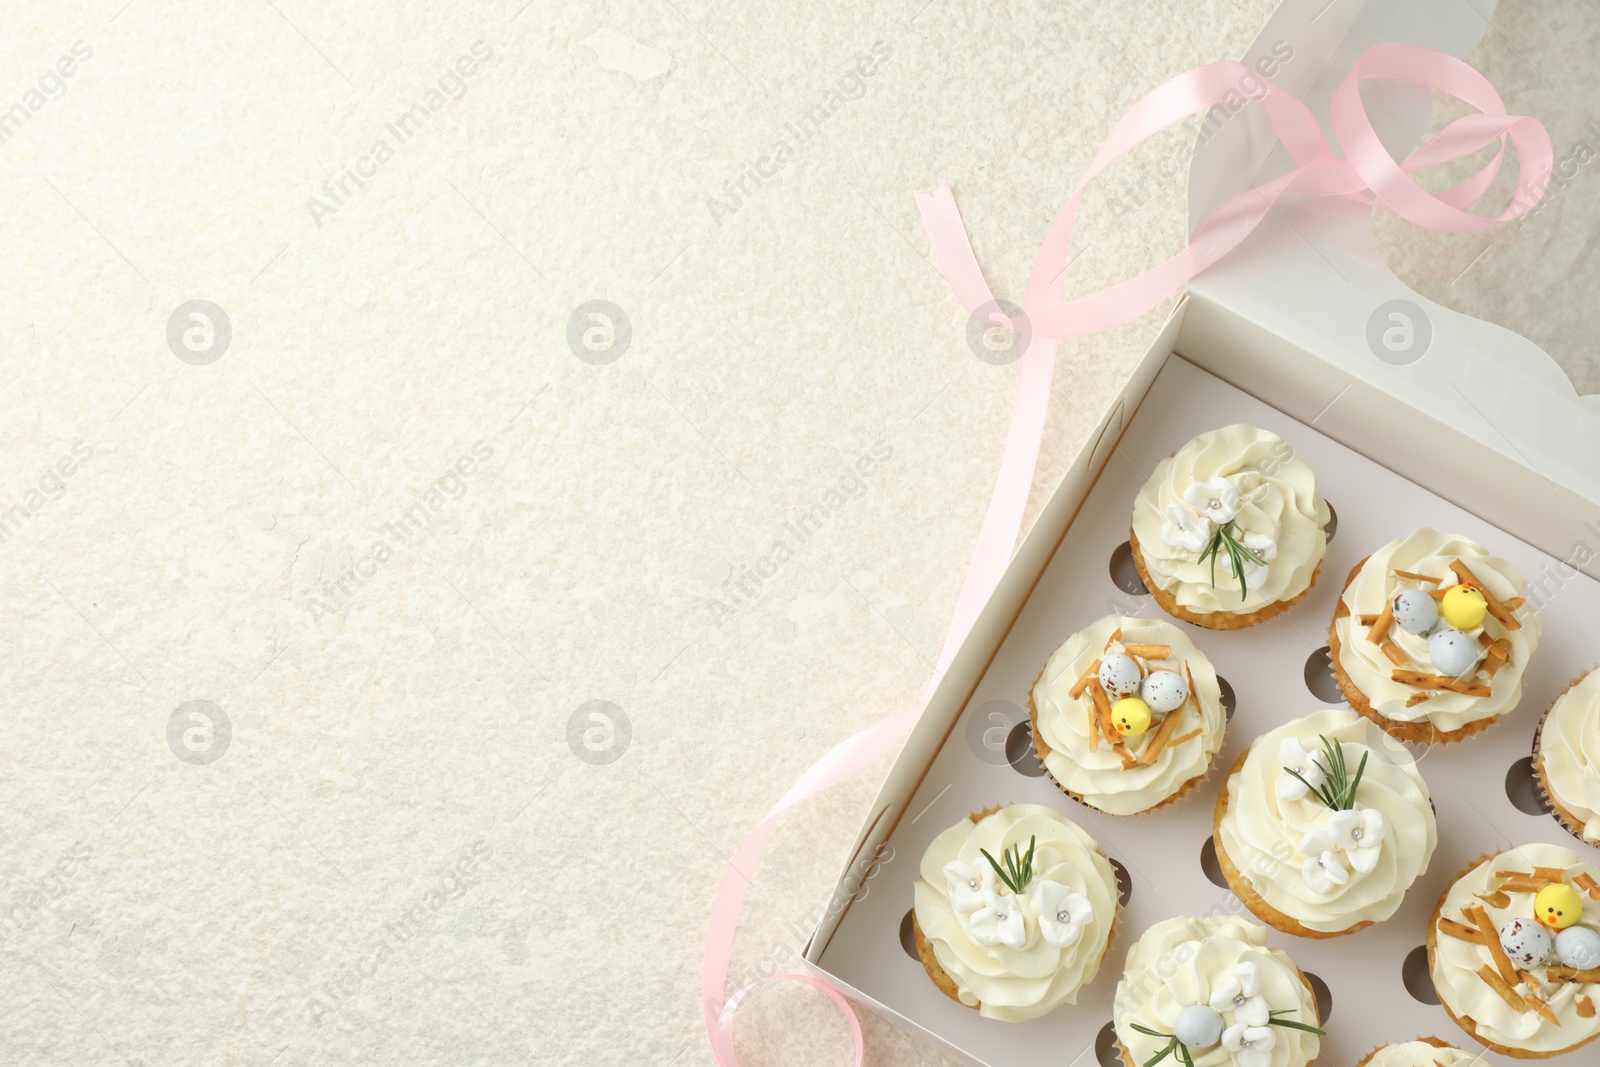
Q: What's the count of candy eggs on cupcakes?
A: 7